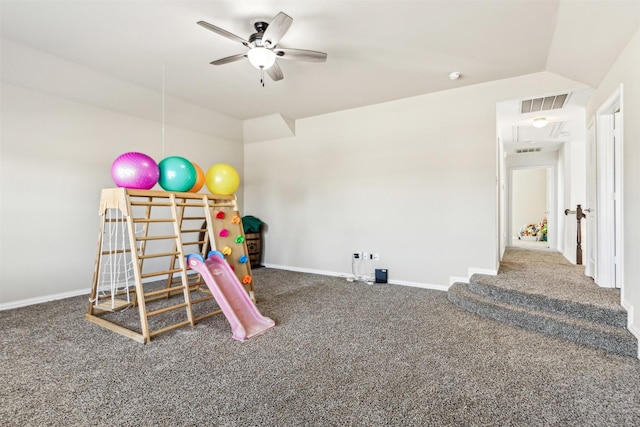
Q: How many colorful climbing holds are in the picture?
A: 8